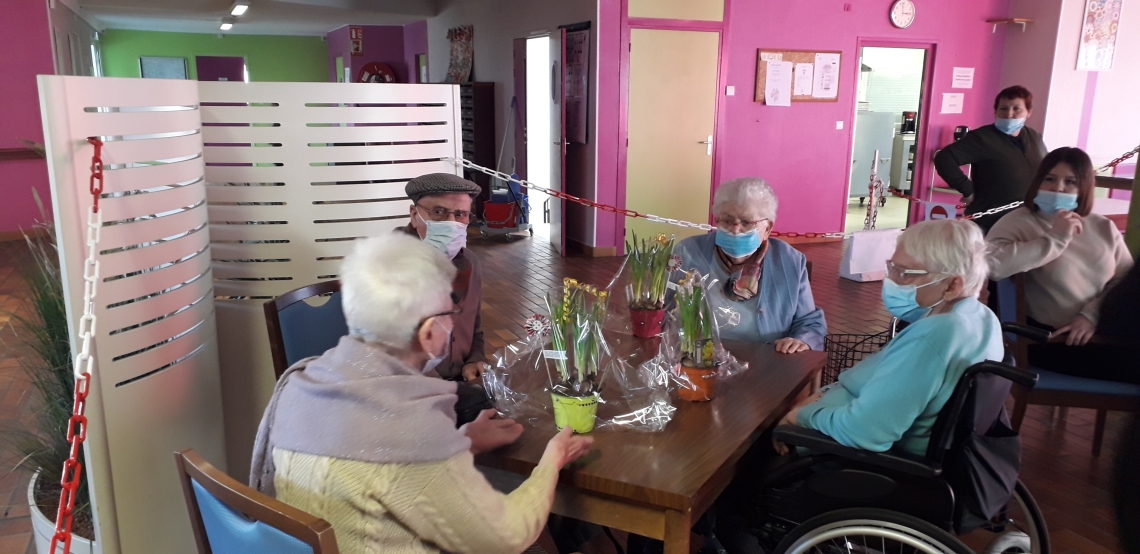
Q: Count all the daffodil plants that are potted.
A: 3